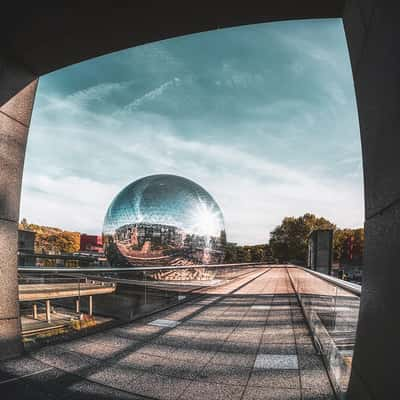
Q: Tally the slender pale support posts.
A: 4